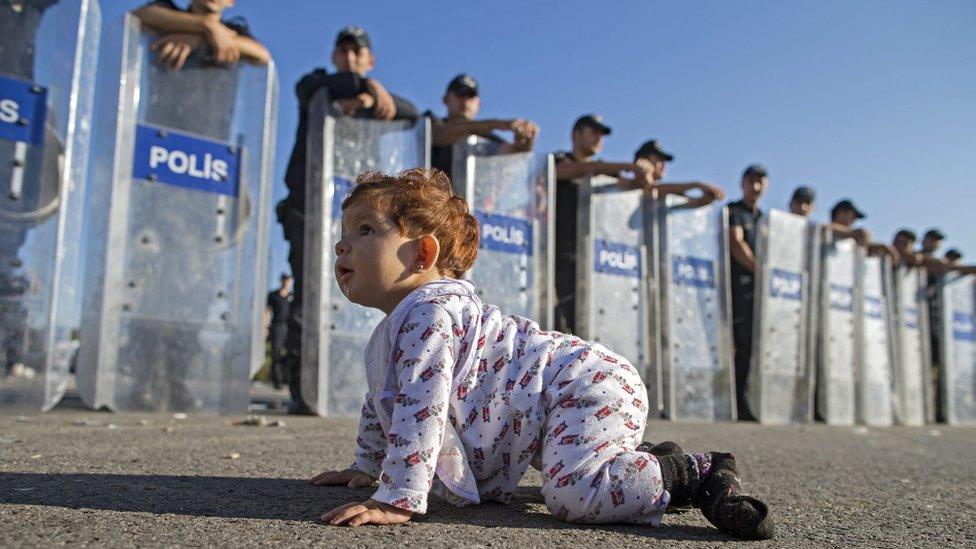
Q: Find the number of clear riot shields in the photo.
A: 11